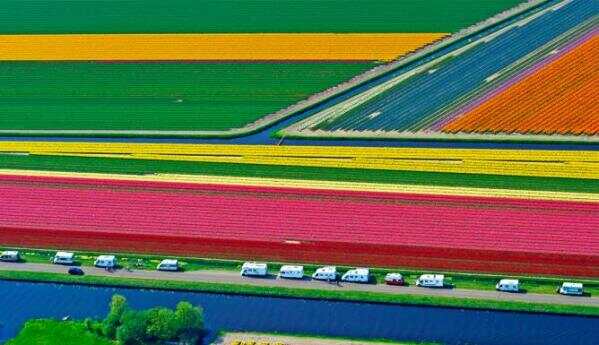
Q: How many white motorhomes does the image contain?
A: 11